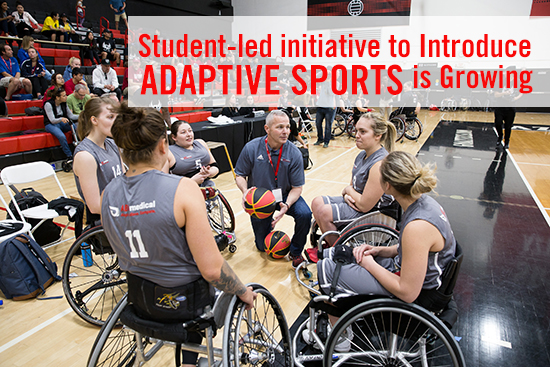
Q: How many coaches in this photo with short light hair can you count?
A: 1